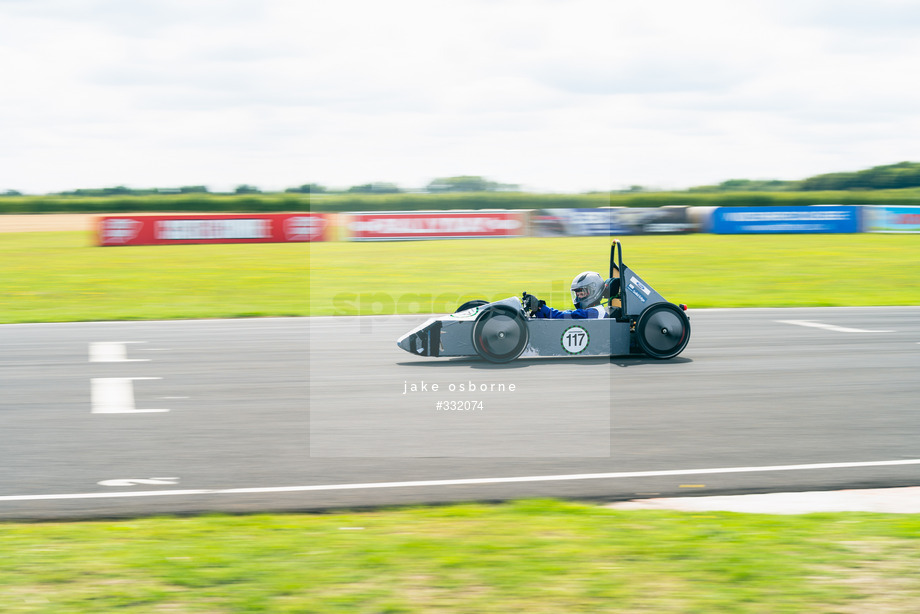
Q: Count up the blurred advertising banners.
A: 5